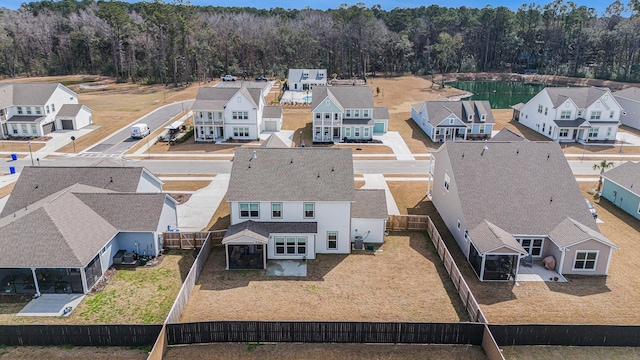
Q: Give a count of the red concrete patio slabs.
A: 0